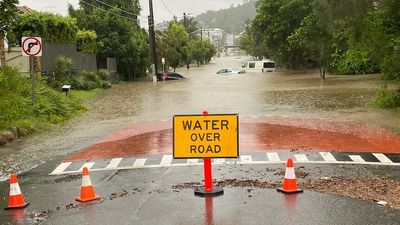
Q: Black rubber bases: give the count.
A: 3